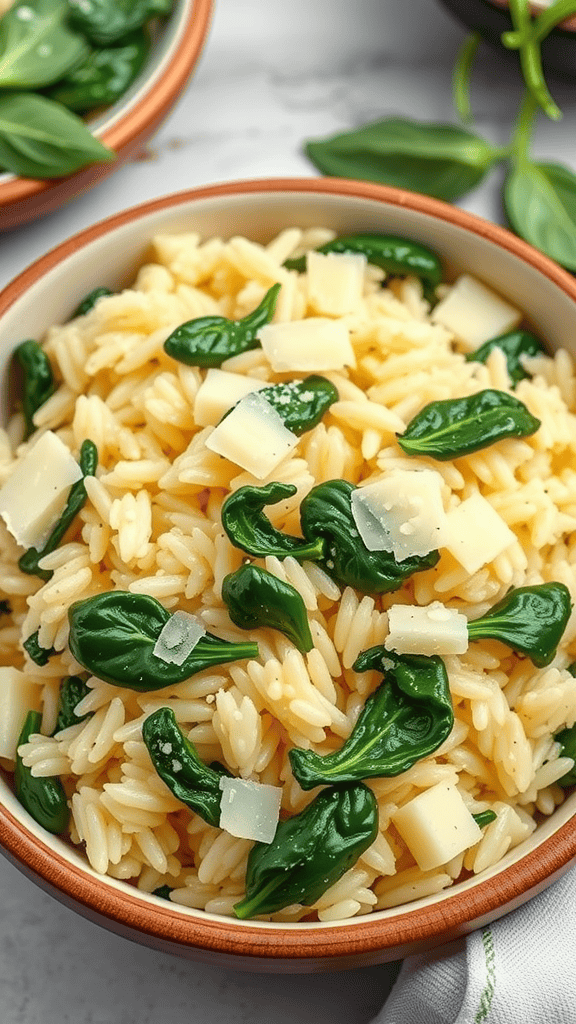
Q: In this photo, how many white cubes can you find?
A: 13